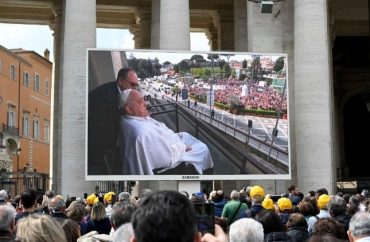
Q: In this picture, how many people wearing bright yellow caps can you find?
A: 6